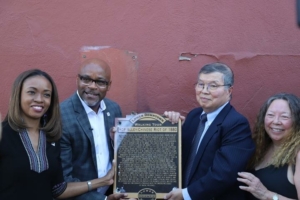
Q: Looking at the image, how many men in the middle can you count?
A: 2